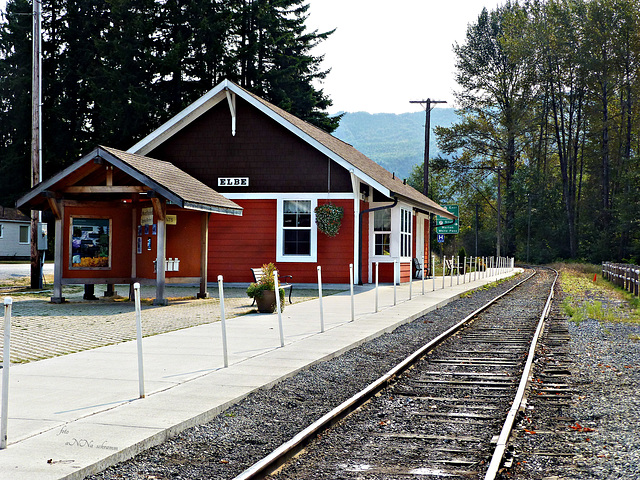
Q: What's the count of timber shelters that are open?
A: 1